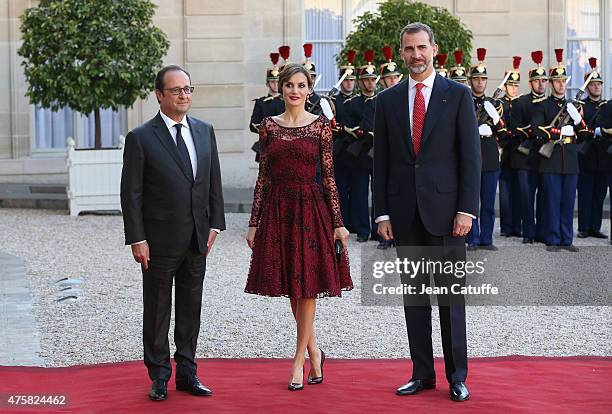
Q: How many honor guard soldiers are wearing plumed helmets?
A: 13